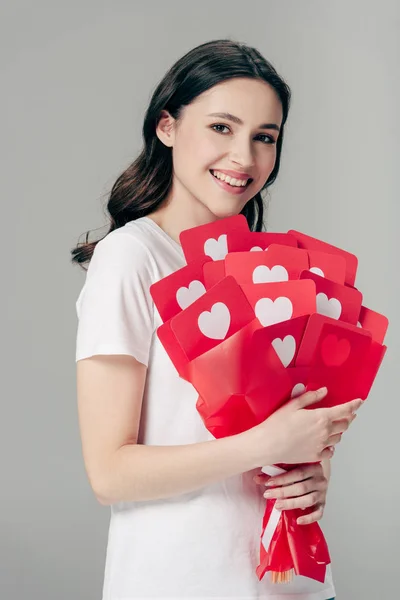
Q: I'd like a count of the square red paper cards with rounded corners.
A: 15